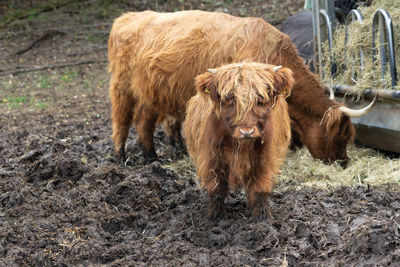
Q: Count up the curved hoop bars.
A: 3